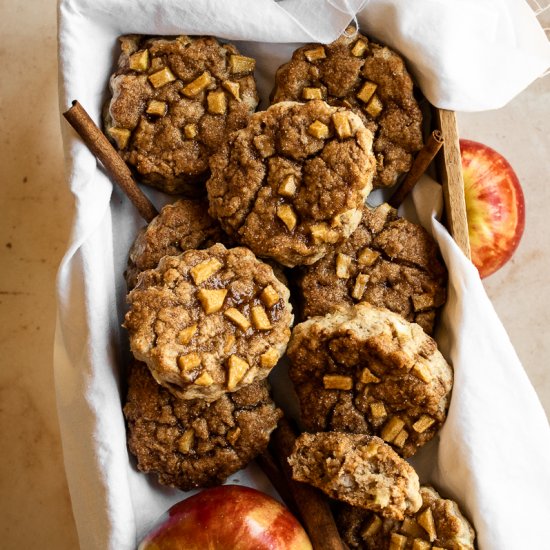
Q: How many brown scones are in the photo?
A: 10